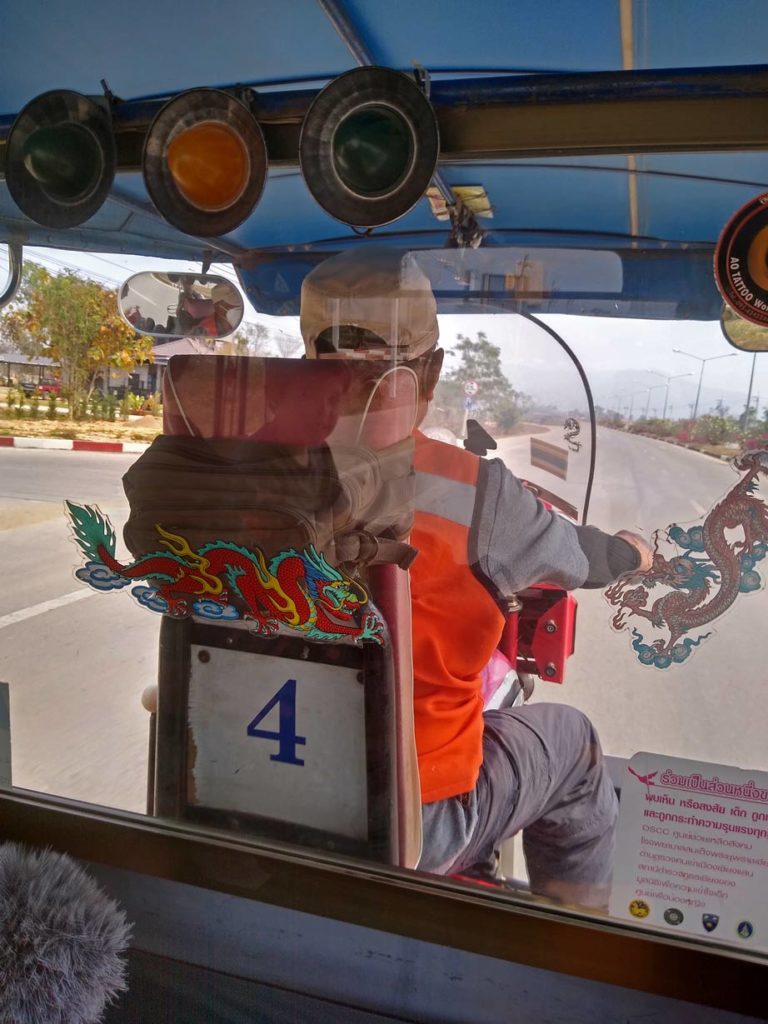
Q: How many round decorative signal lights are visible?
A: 3